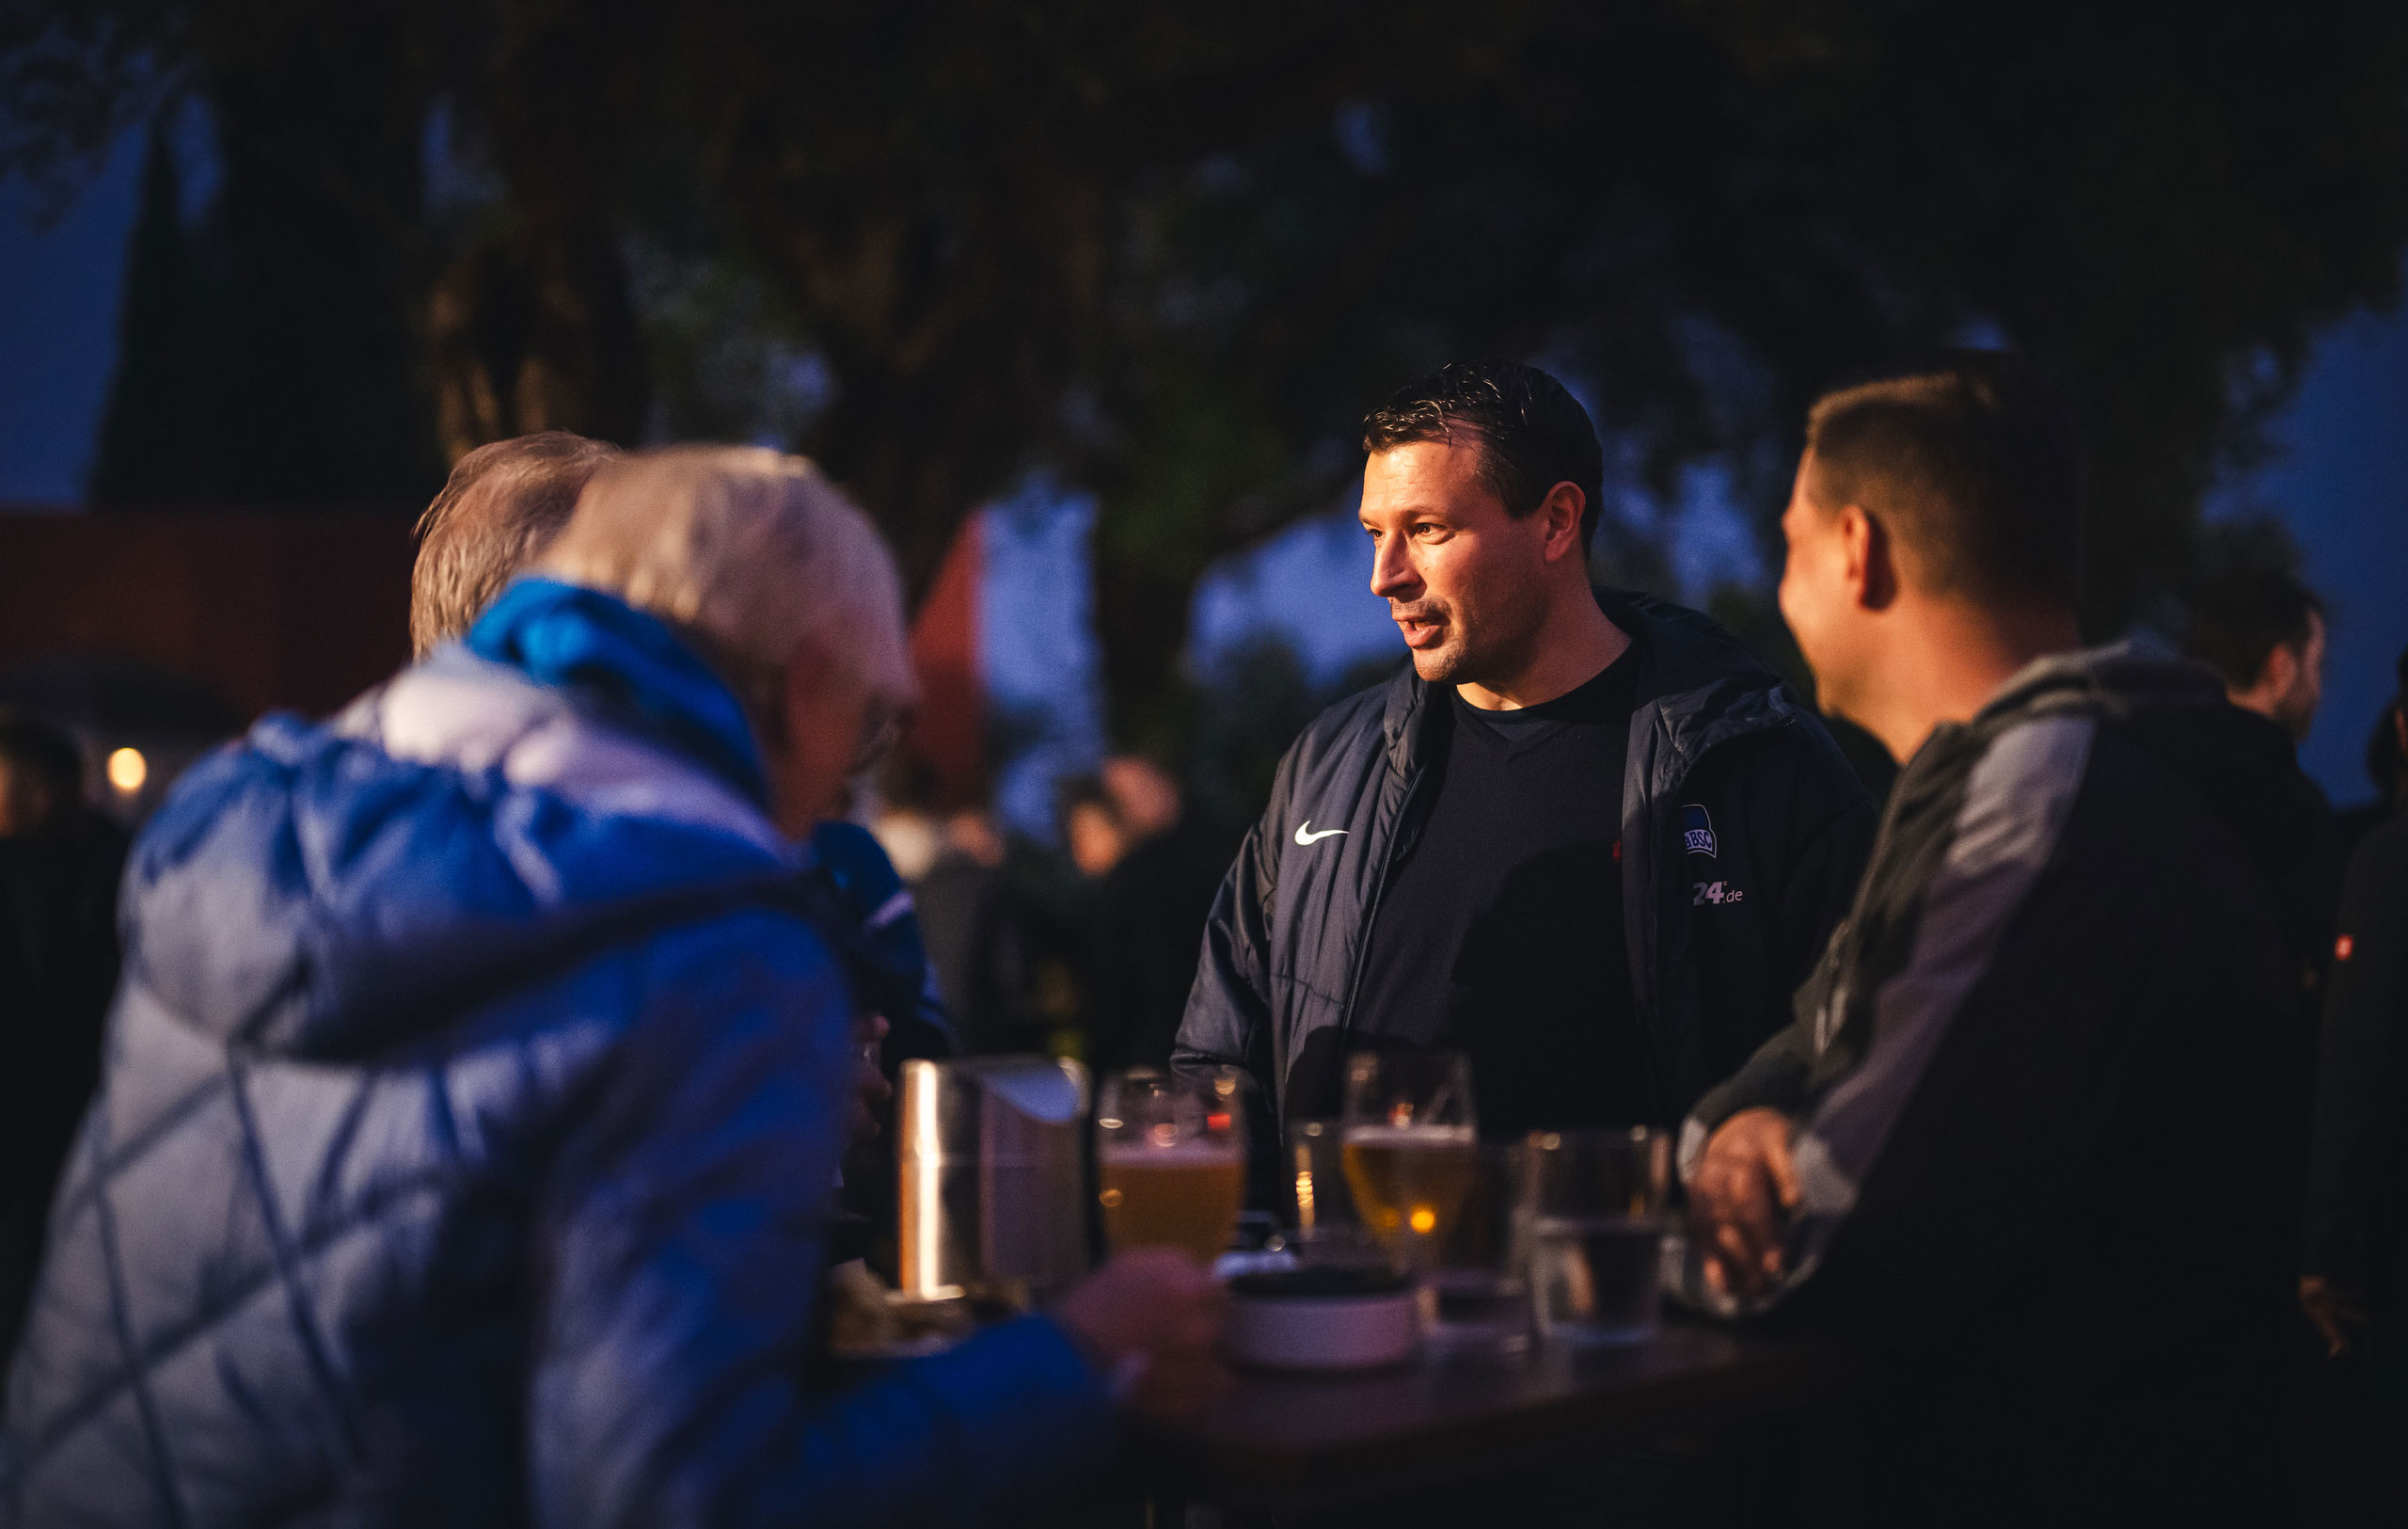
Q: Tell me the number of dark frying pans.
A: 0